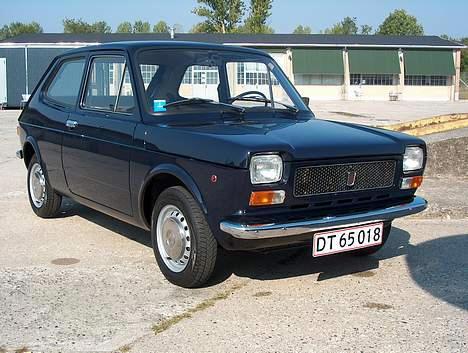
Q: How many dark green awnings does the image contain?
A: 3